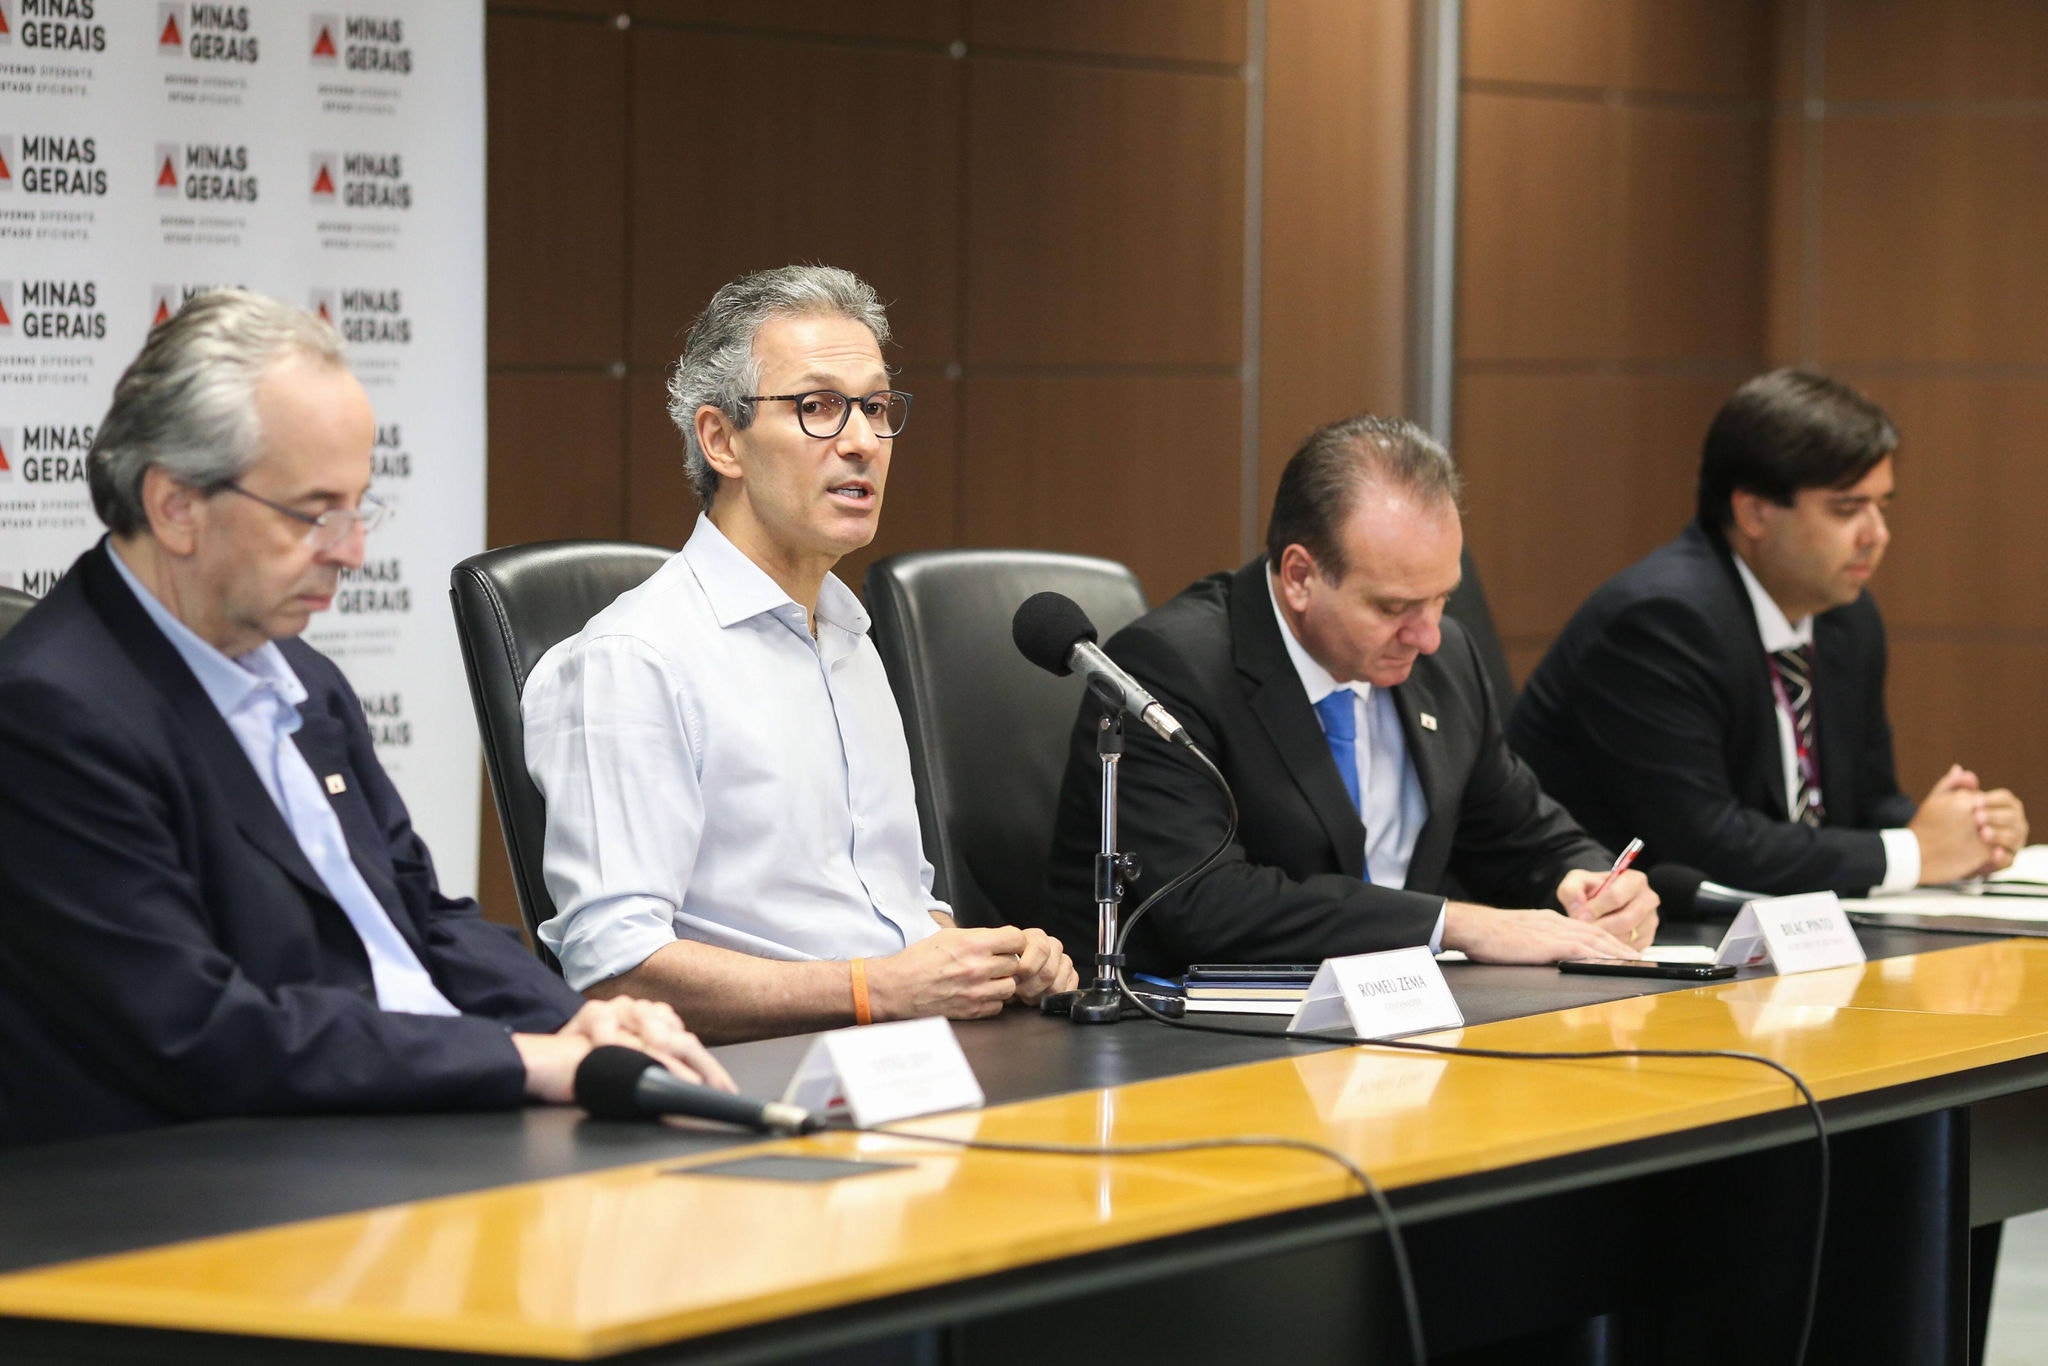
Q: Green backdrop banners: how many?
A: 0